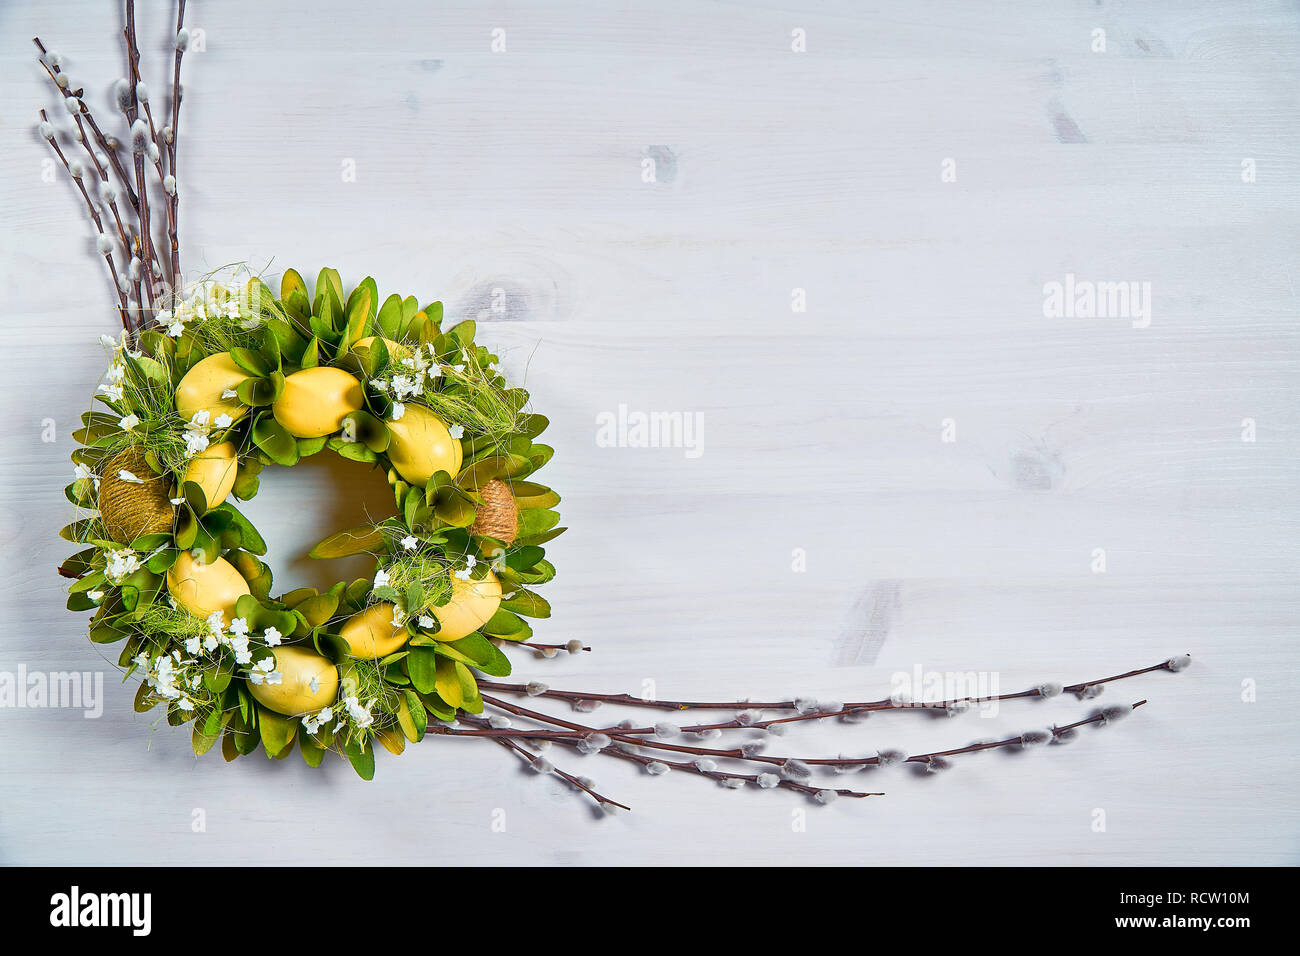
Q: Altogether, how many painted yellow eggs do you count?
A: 9